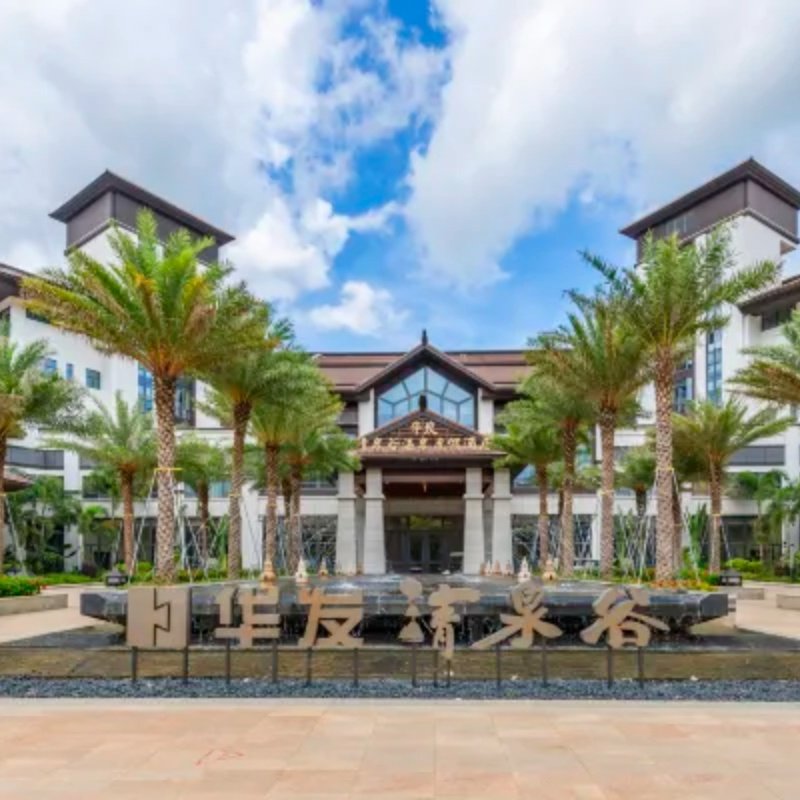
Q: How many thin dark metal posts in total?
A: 13